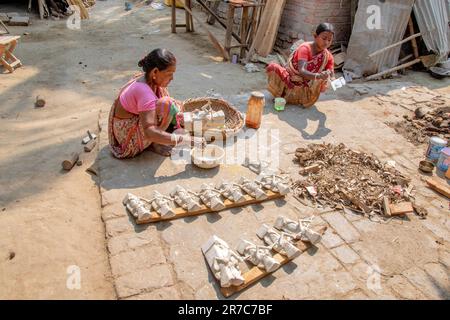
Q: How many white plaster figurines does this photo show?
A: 11